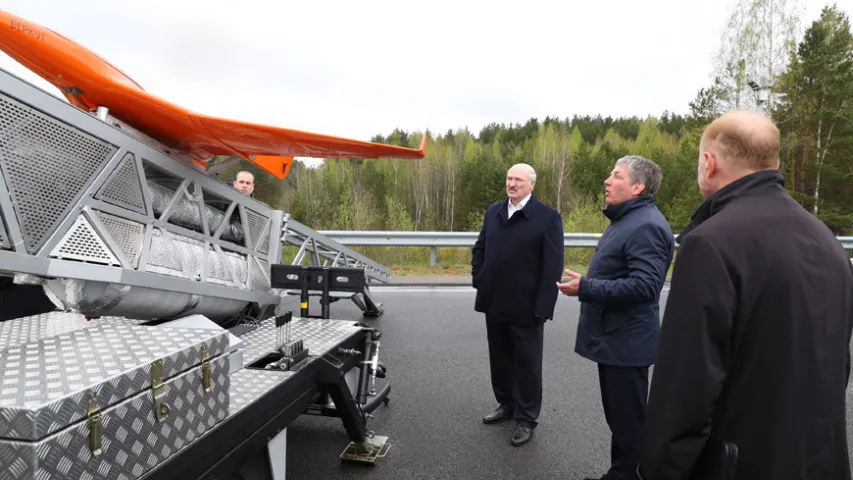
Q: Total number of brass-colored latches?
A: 3